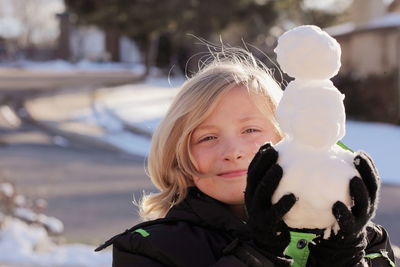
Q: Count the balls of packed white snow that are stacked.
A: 3